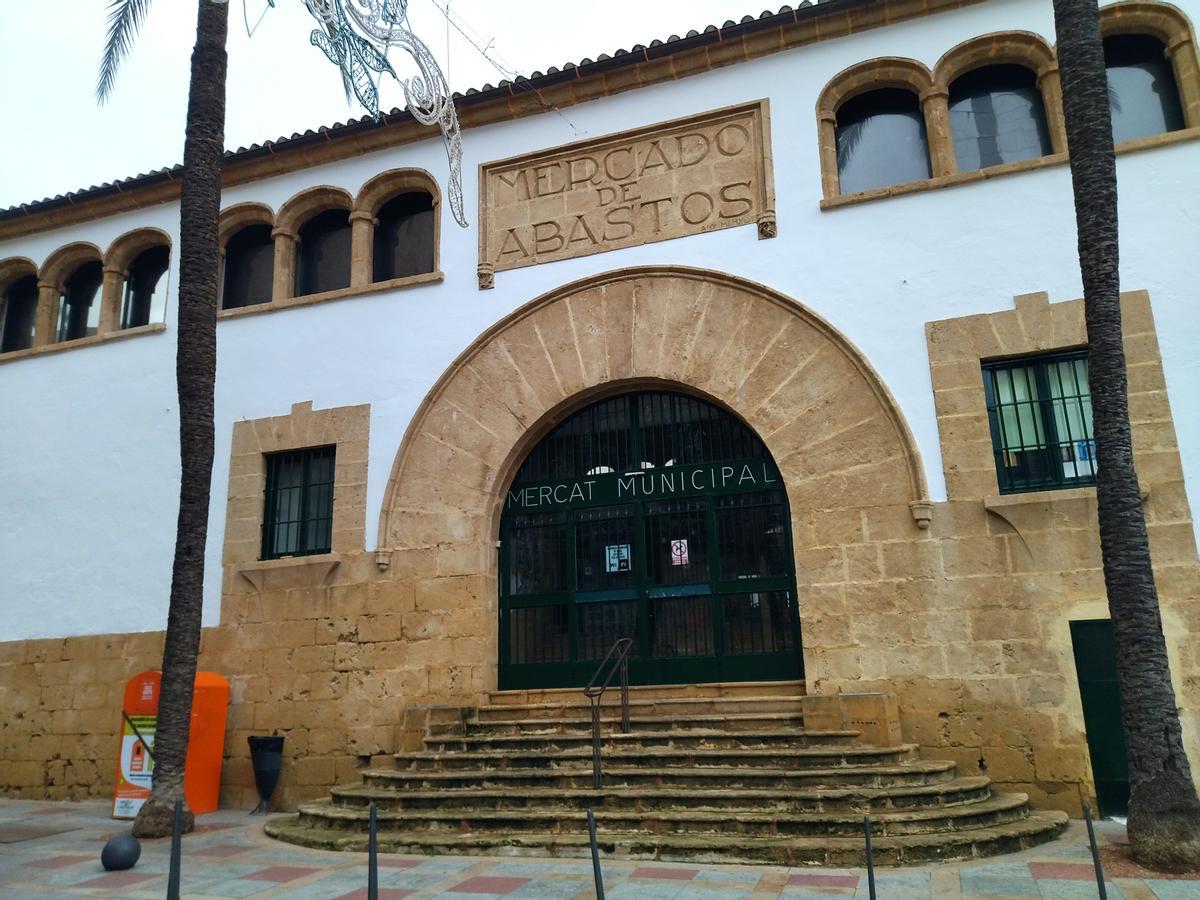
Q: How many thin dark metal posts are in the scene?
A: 5